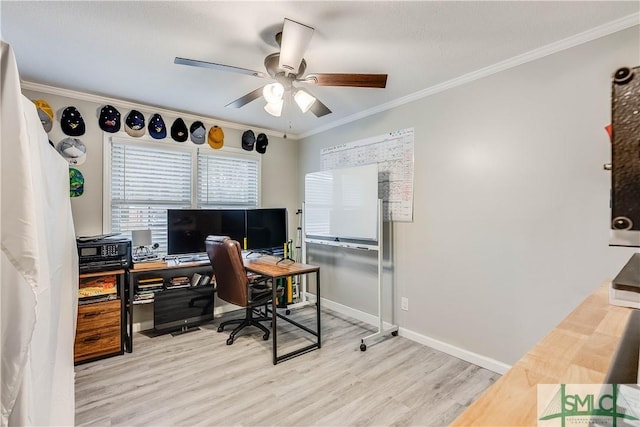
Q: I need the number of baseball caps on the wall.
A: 12